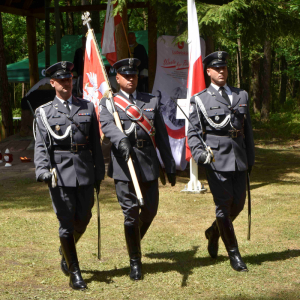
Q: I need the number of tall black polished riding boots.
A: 6